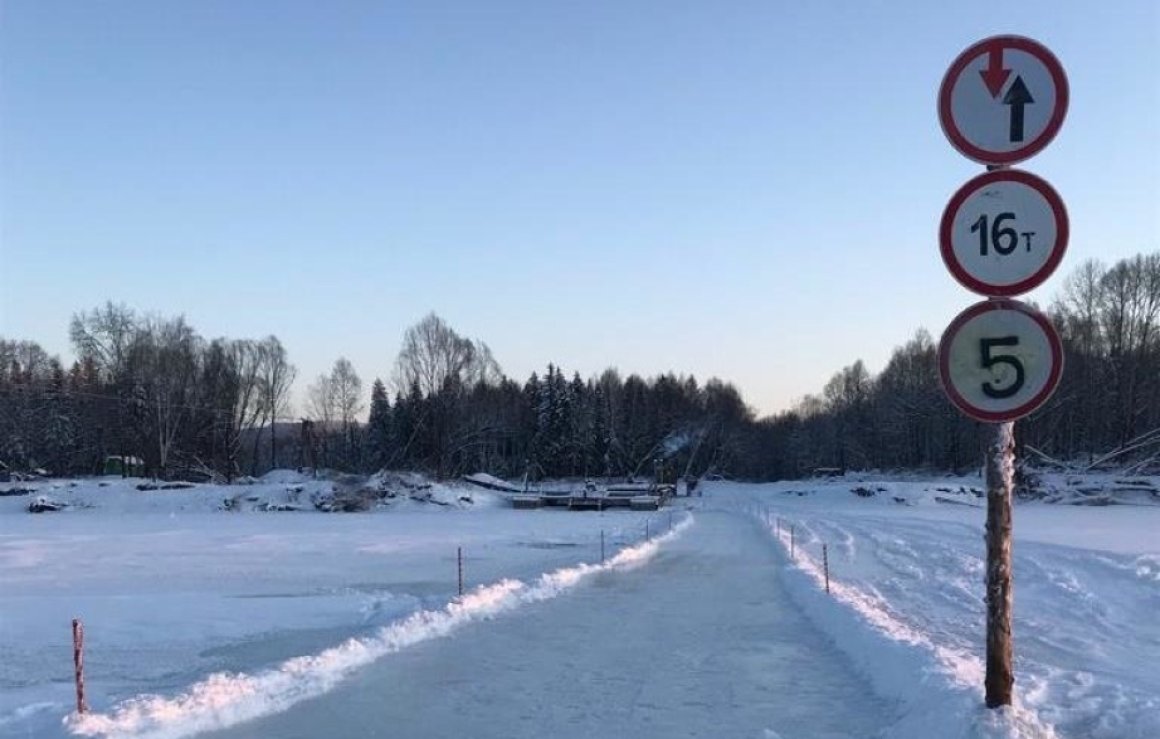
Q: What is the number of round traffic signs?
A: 3